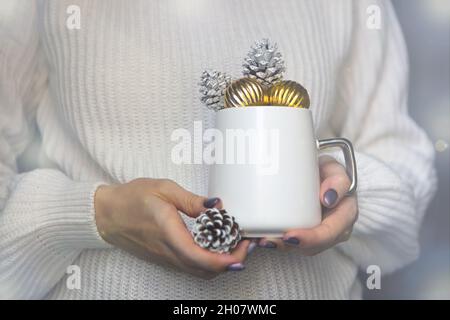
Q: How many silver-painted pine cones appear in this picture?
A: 2